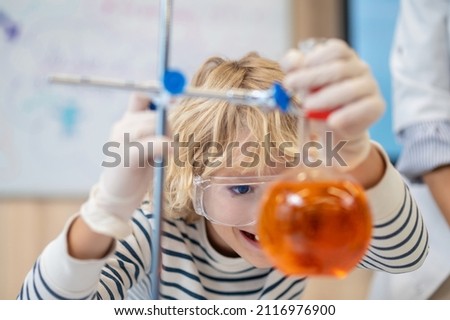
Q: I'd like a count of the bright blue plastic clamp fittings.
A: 2